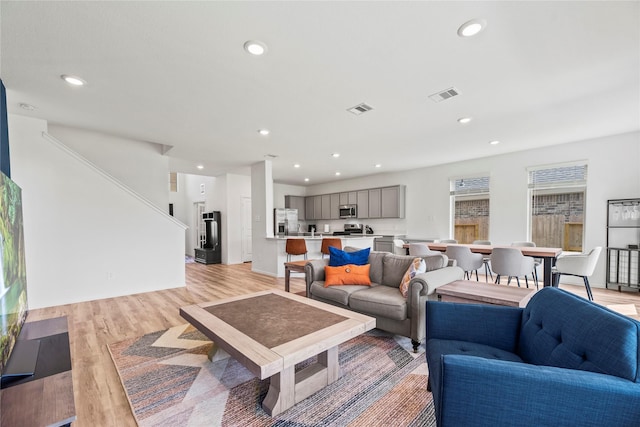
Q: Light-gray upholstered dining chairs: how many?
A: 8